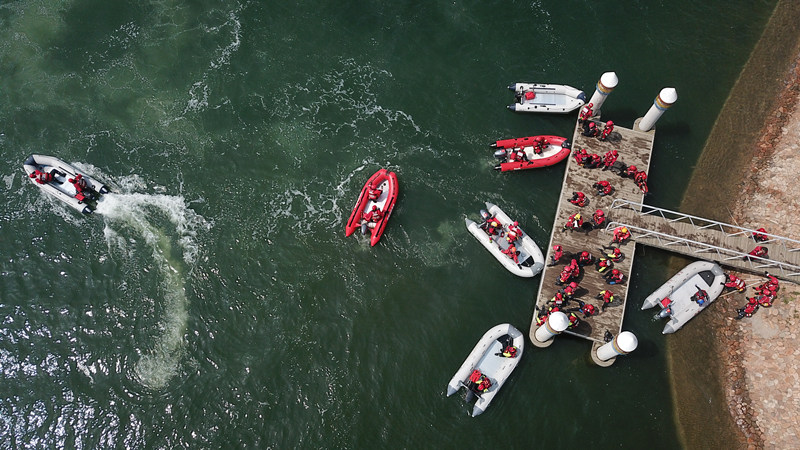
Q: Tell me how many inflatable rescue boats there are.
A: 7